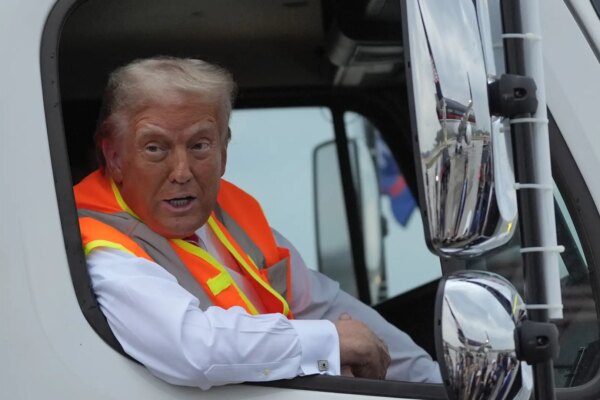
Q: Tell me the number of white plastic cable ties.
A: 5